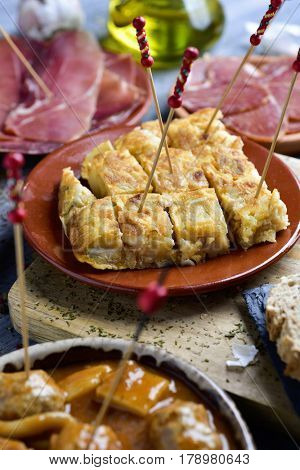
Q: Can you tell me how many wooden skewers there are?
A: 7